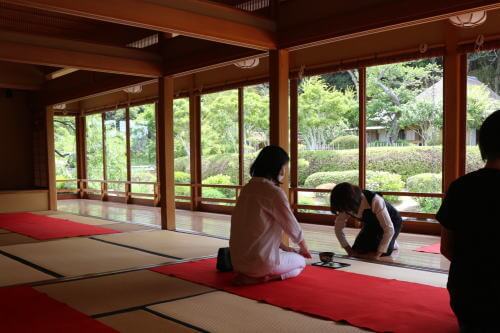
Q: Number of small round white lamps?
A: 4